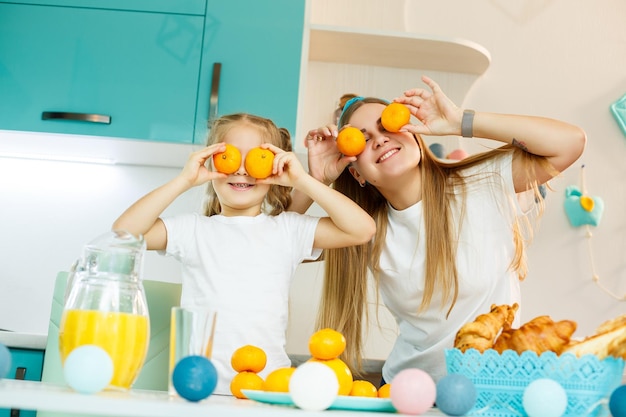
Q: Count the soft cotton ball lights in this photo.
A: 8